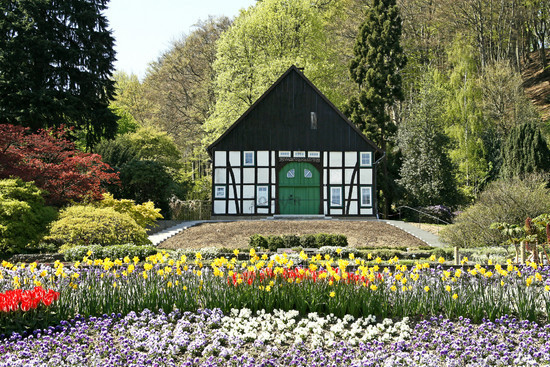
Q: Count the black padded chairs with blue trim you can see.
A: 0